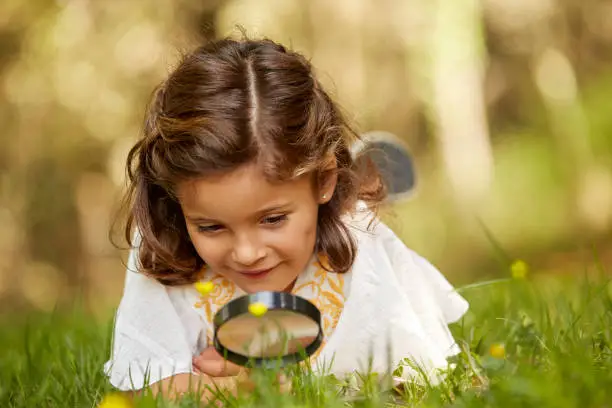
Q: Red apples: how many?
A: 0